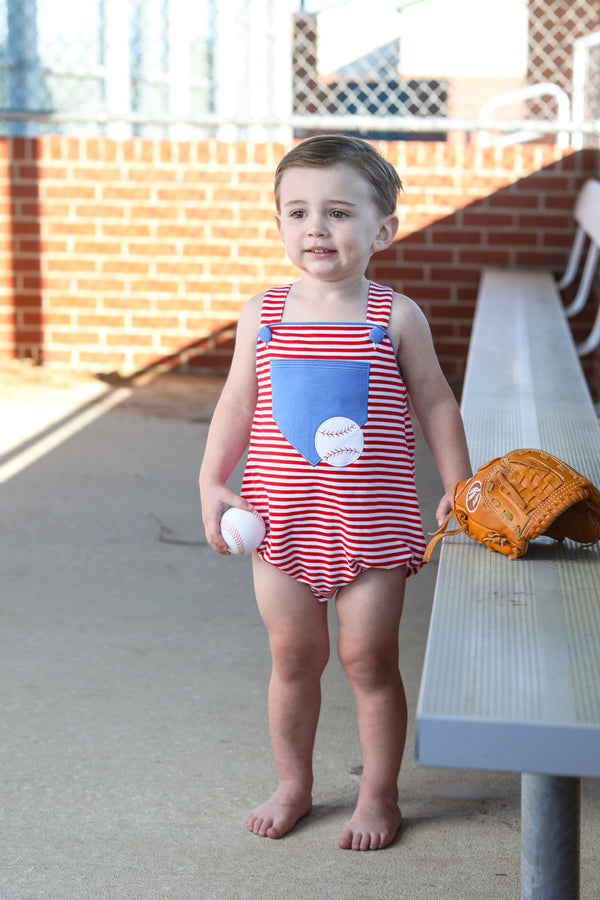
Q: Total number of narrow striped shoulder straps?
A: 2